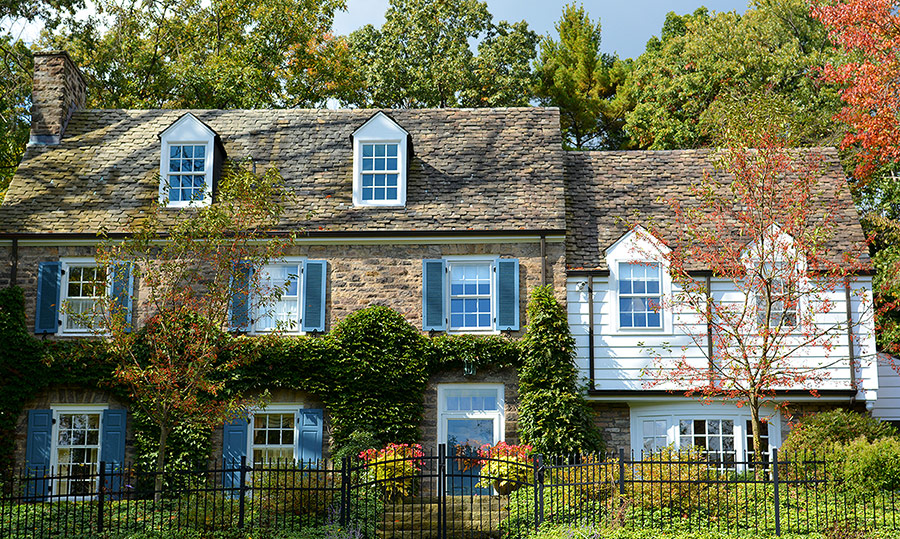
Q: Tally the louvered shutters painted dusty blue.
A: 6